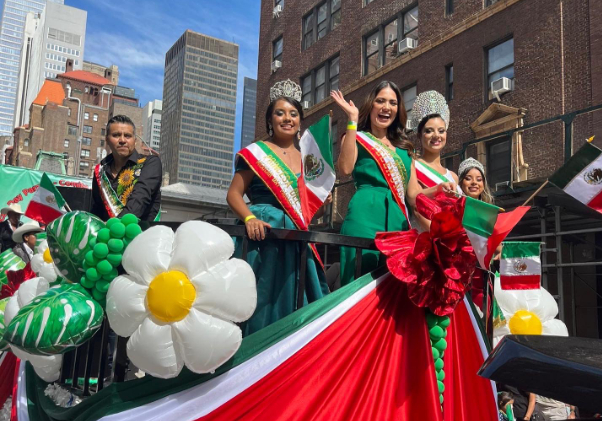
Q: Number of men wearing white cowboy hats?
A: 2